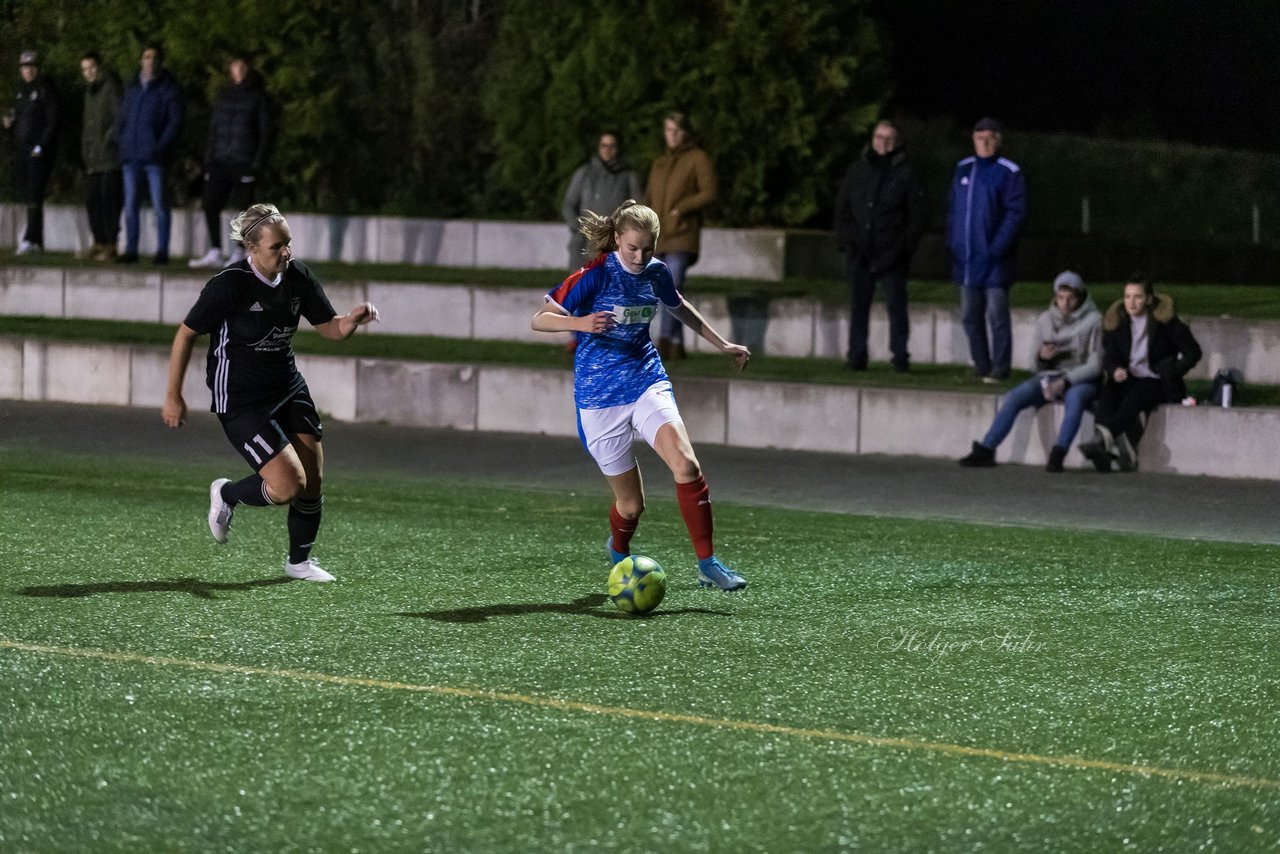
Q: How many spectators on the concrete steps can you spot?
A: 10